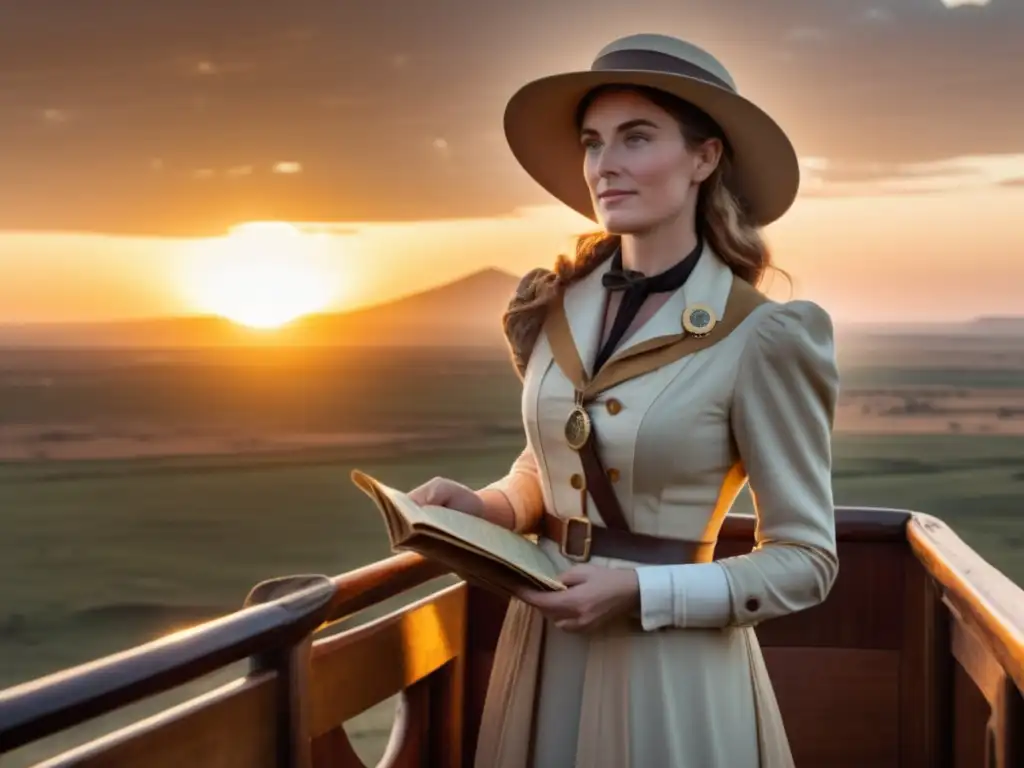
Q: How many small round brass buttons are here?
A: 3